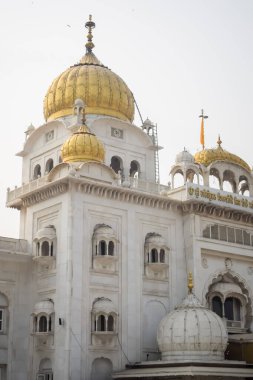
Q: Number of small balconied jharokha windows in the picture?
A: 5